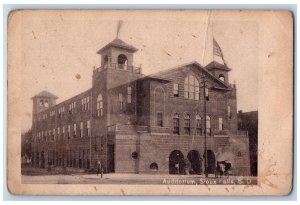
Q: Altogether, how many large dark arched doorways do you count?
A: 3